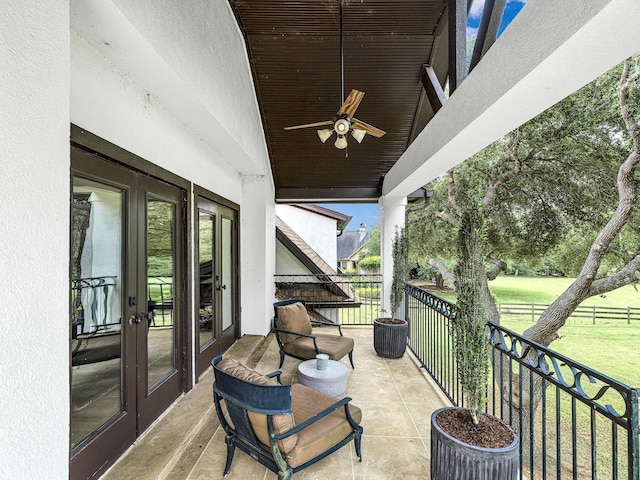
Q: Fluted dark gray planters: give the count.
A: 2